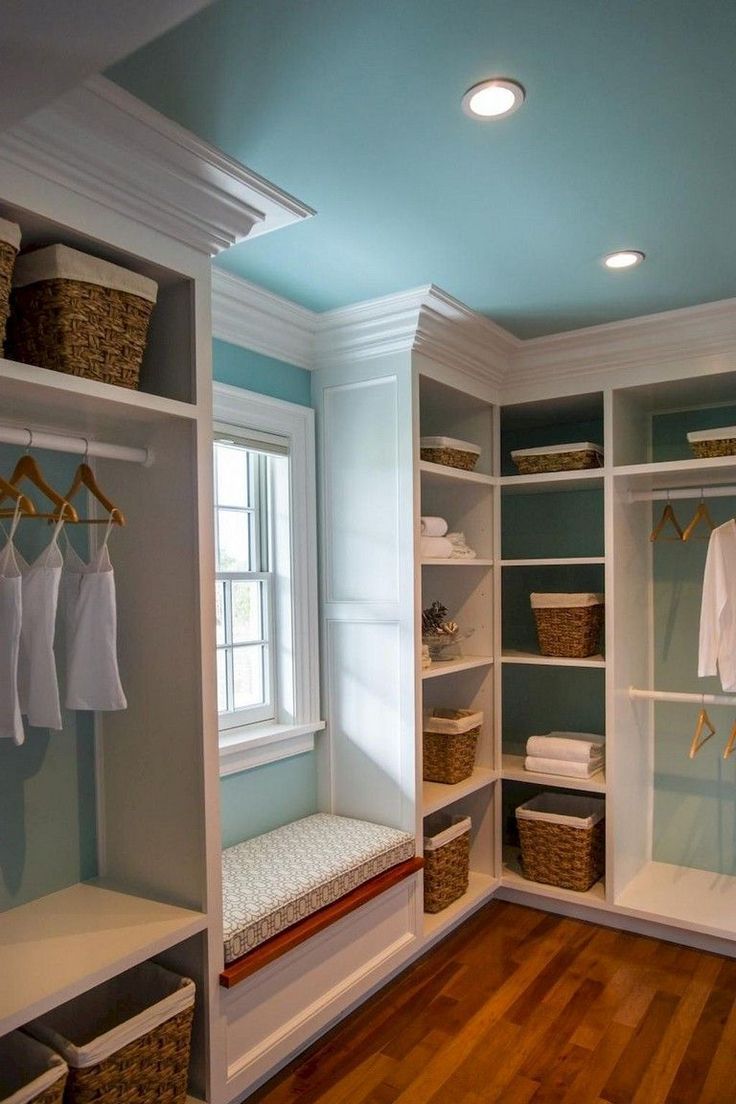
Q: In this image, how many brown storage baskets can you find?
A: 11